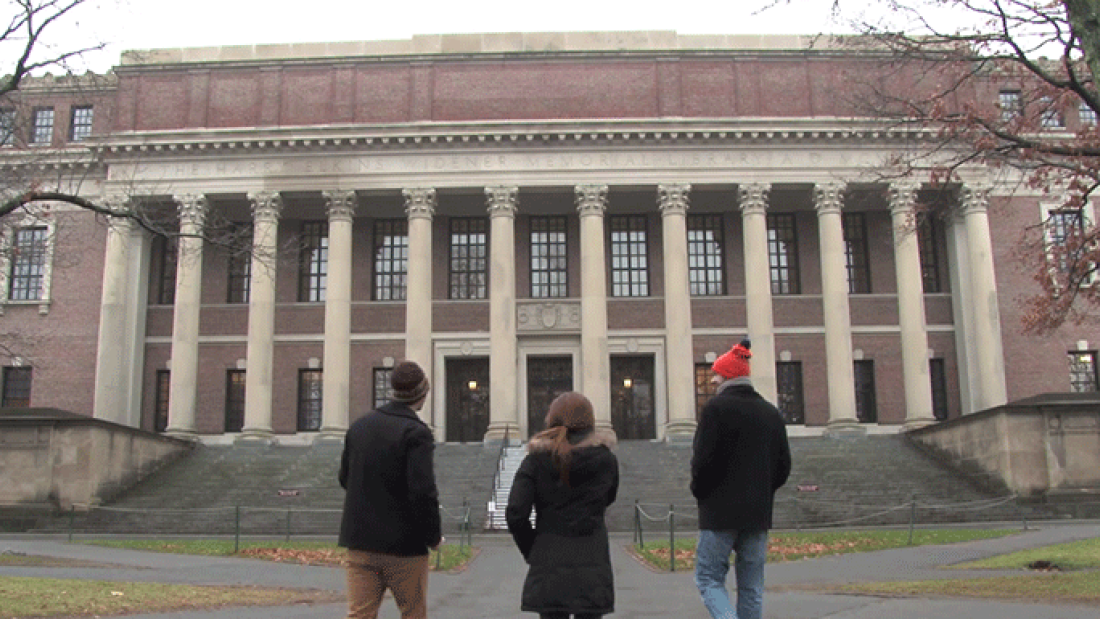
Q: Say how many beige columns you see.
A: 12